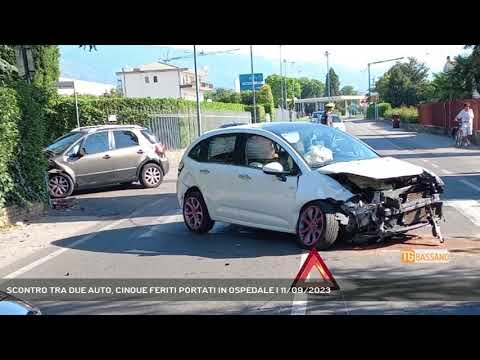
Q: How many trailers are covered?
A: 0